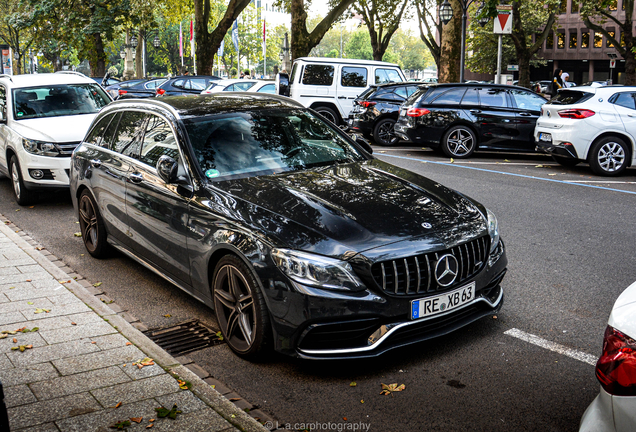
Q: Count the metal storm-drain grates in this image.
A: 1